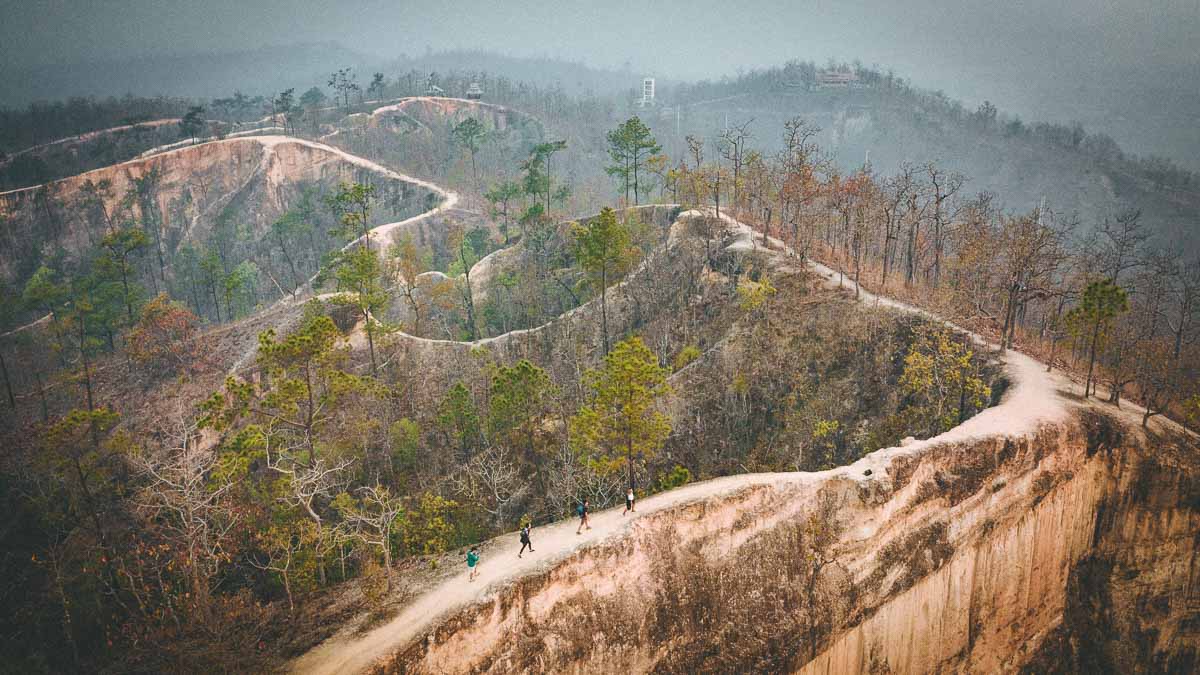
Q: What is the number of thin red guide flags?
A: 0